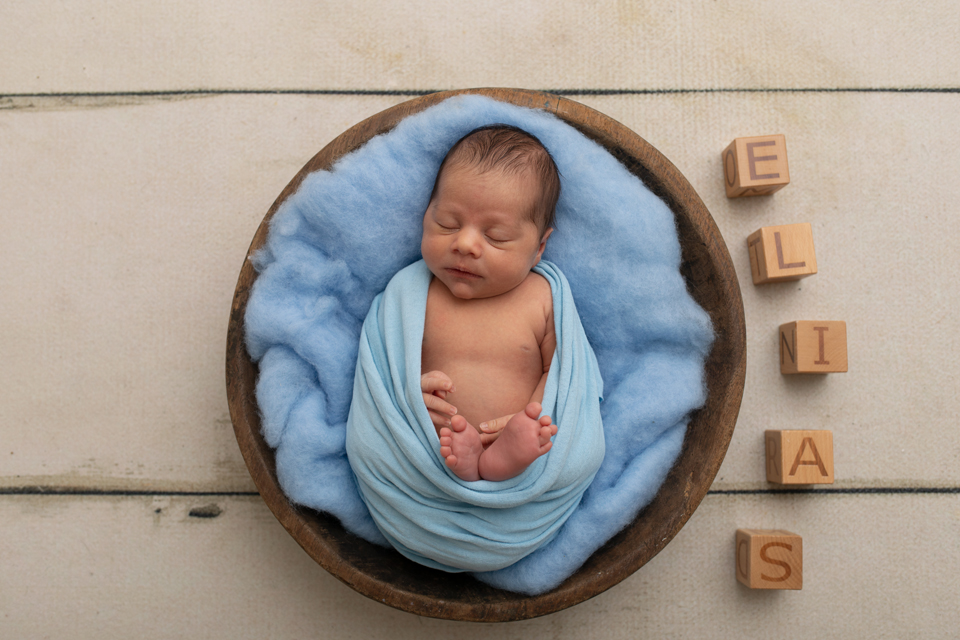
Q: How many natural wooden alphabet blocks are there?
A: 5